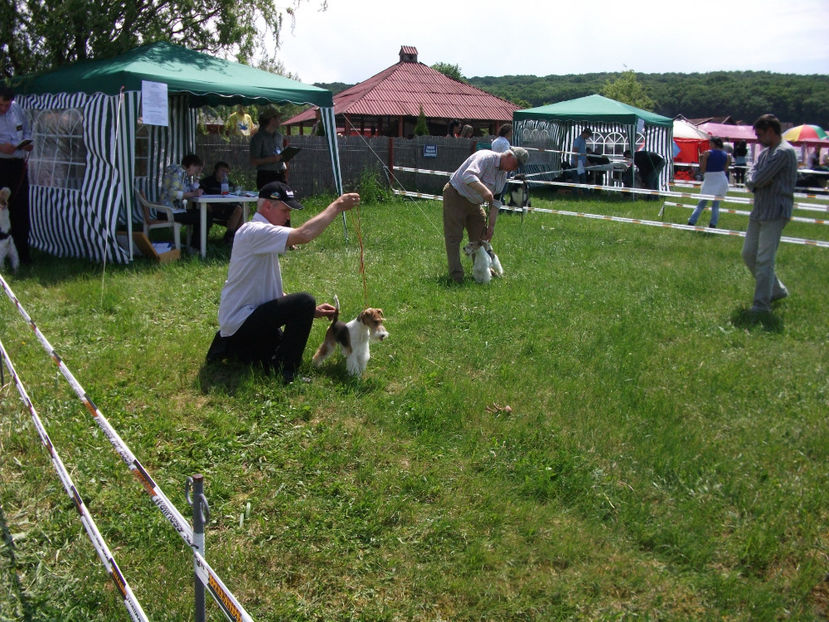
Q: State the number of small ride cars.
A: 0